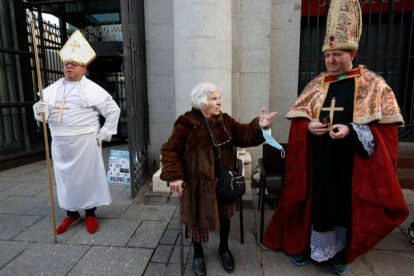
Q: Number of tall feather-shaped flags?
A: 0